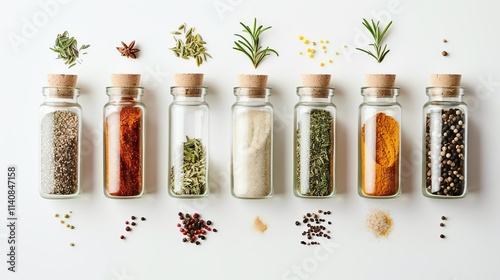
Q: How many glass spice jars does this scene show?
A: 7